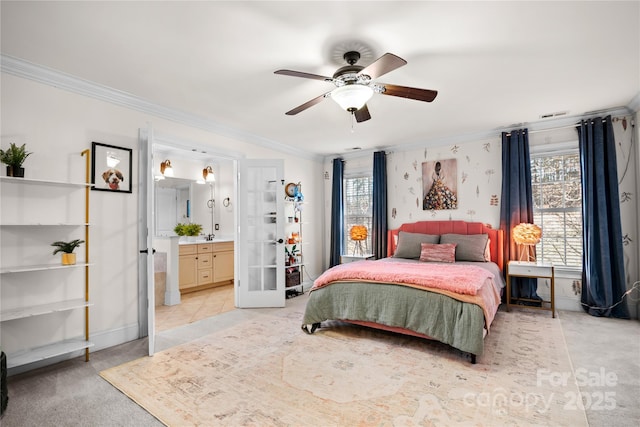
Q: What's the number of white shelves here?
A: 5